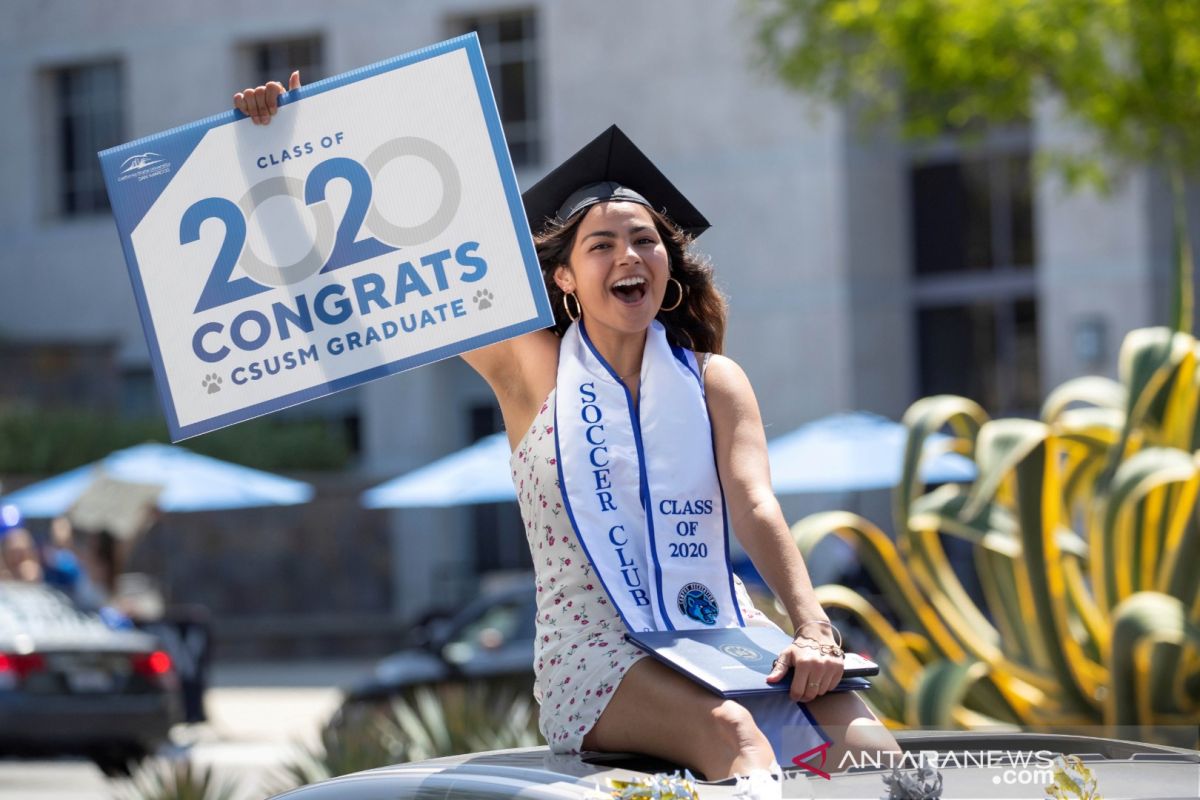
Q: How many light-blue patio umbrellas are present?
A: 3